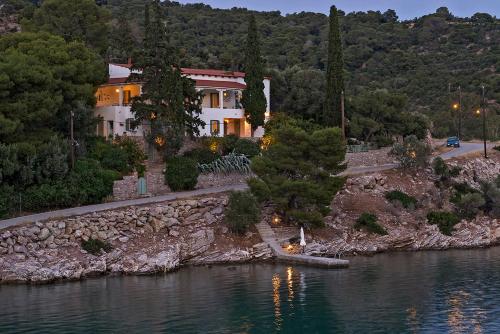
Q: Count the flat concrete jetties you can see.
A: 1